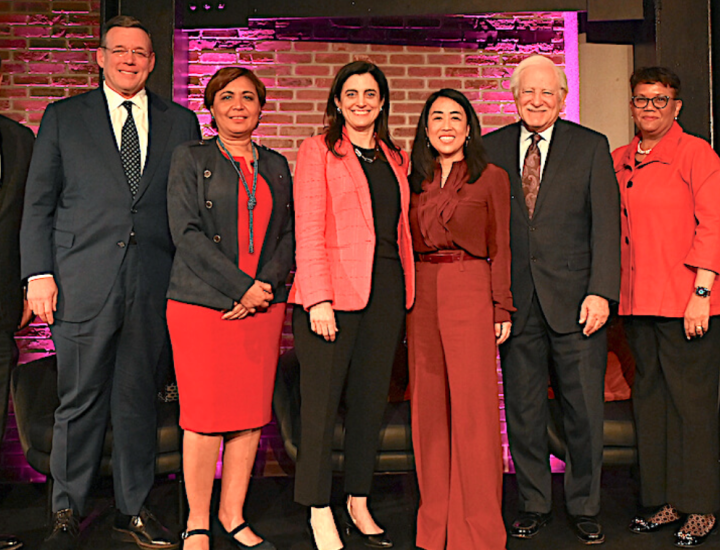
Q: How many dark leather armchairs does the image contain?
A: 3